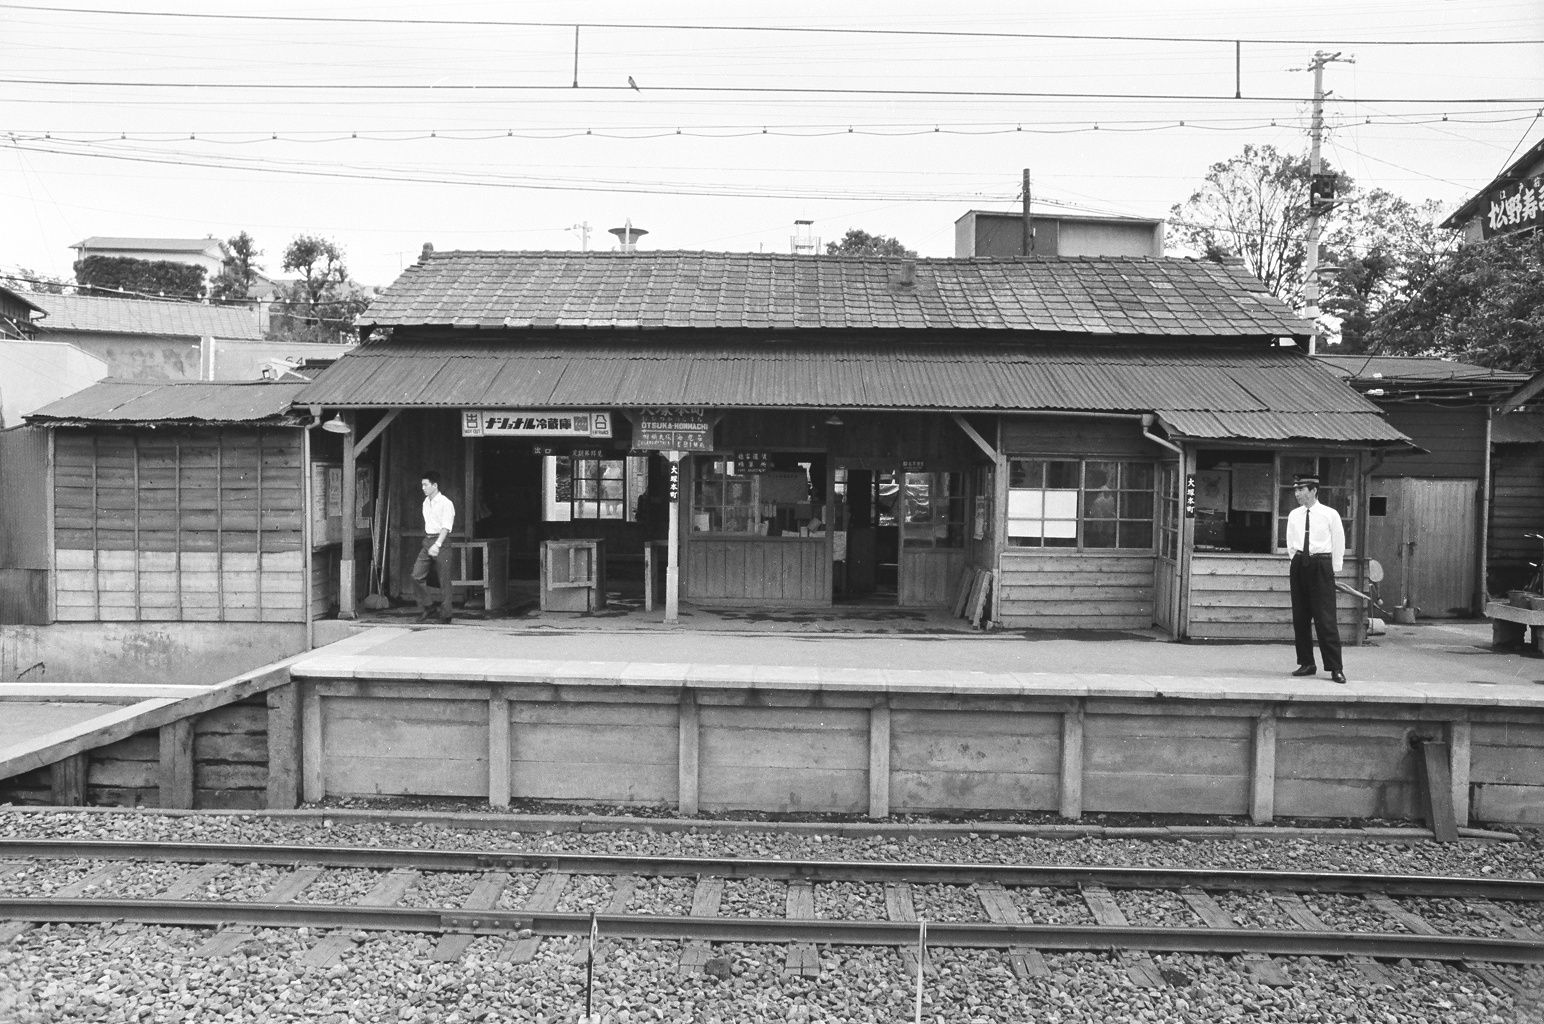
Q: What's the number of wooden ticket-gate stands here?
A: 3